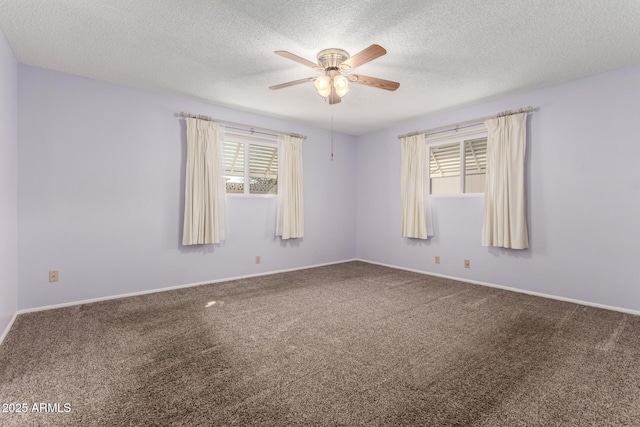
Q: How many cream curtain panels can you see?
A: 4